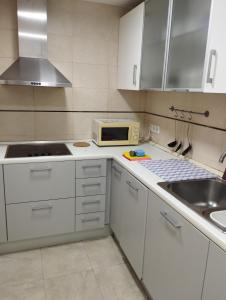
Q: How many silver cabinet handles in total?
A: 11